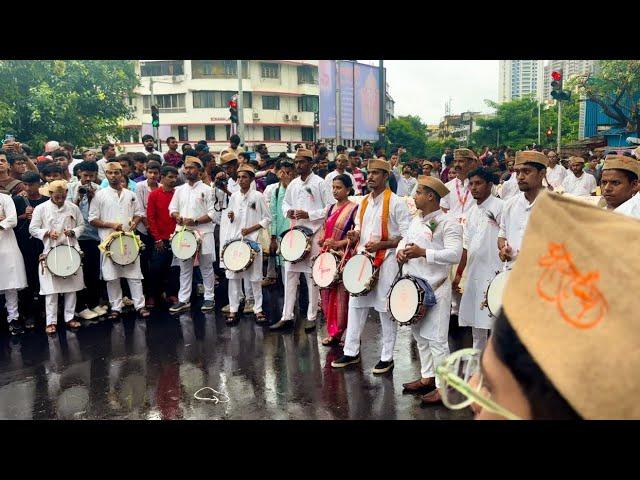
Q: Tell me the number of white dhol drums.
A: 9